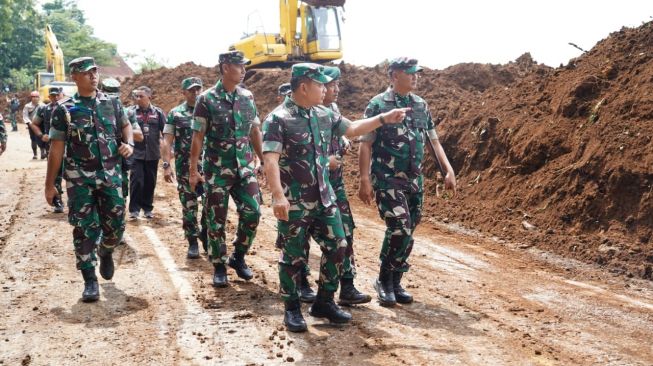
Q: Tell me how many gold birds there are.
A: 0